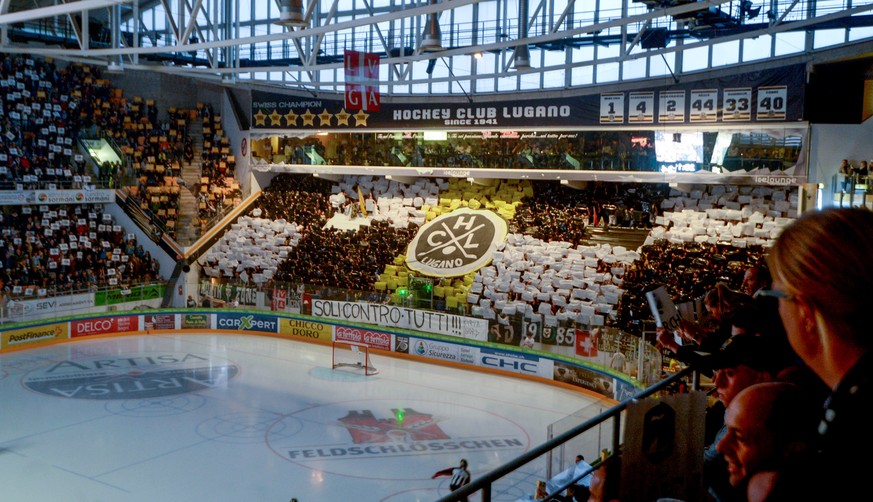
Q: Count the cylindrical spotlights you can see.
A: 3